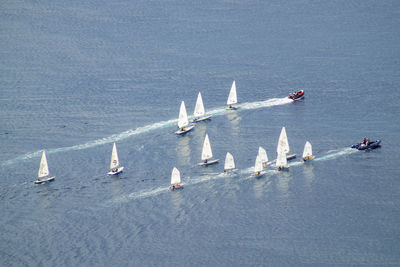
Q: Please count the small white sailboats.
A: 13